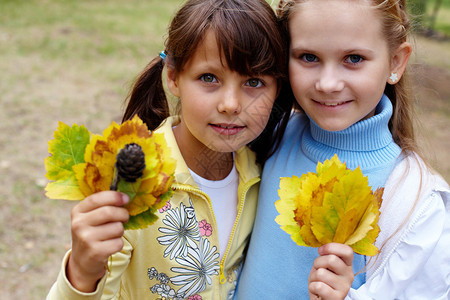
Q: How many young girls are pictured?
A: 2